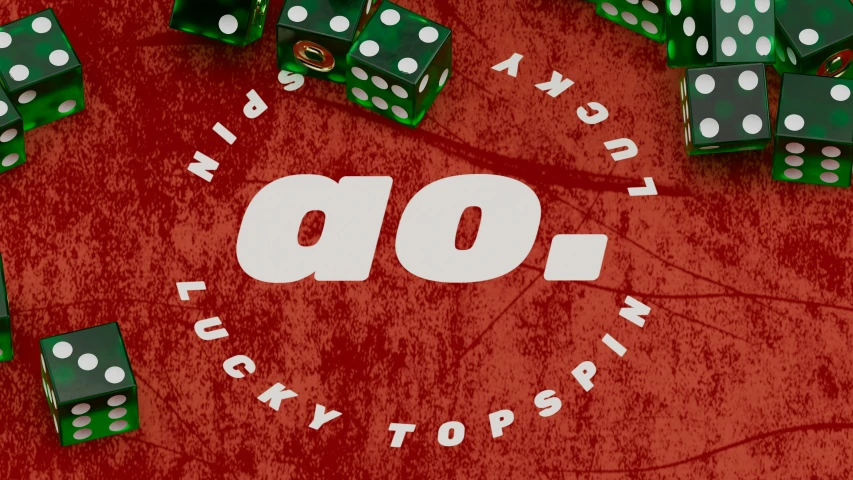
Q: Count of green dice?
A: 12